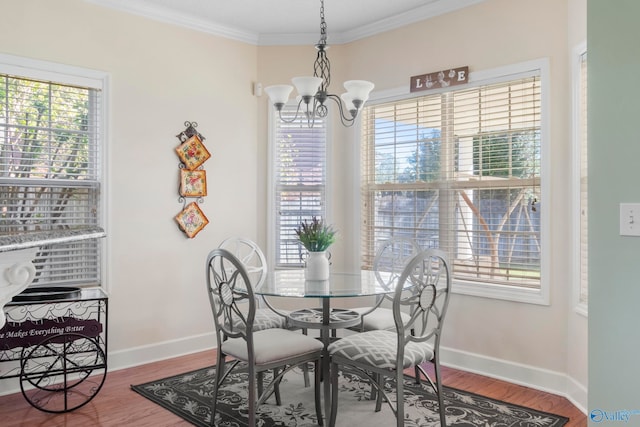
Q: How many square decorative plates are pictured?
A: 3